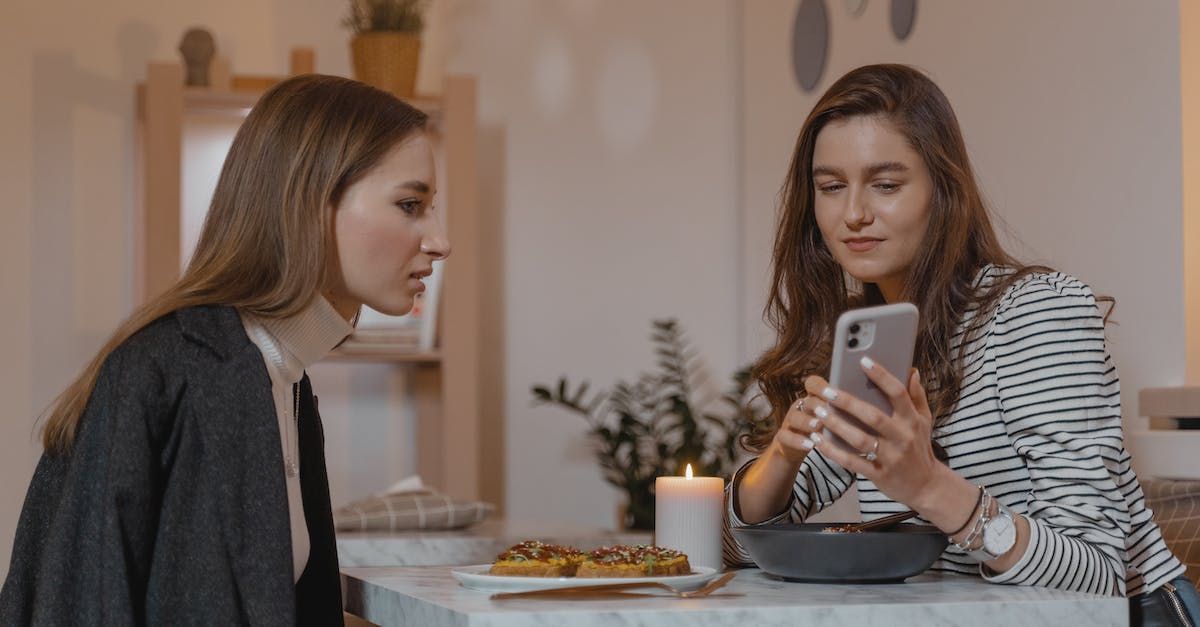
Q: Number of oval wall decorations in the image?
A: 3